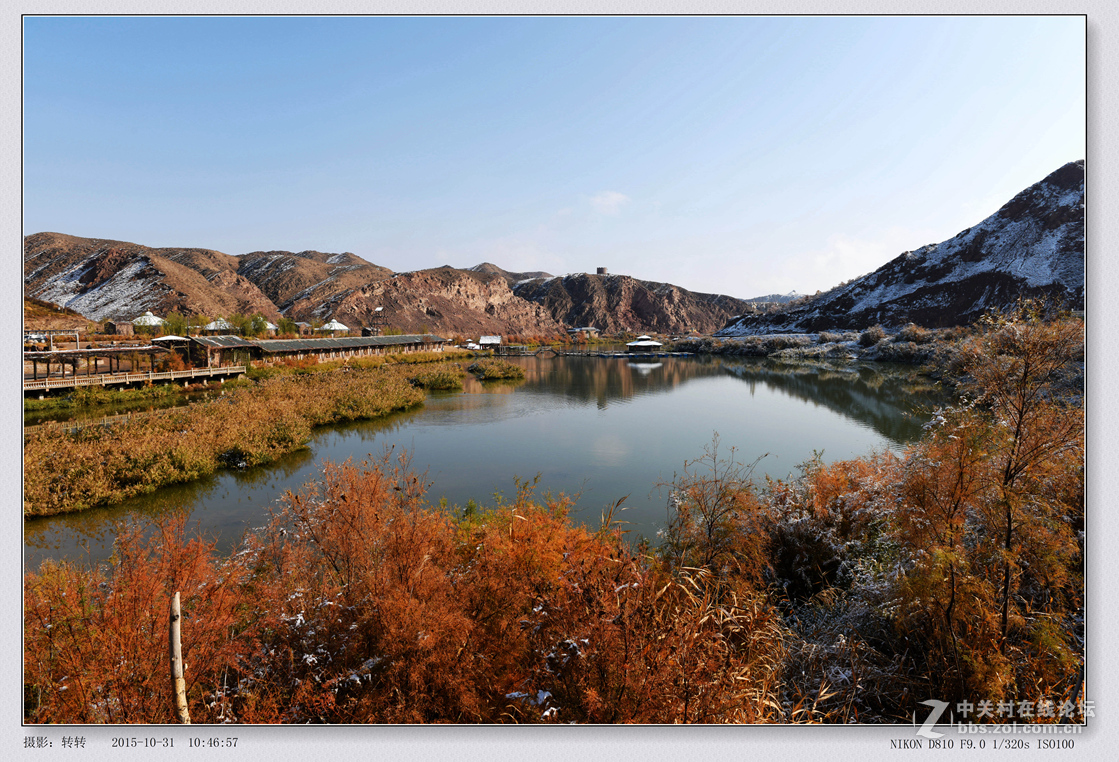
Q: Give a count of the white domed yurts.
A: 4